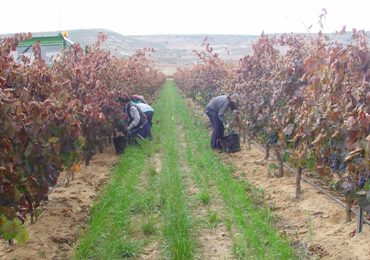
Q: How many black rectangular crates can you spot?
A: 2